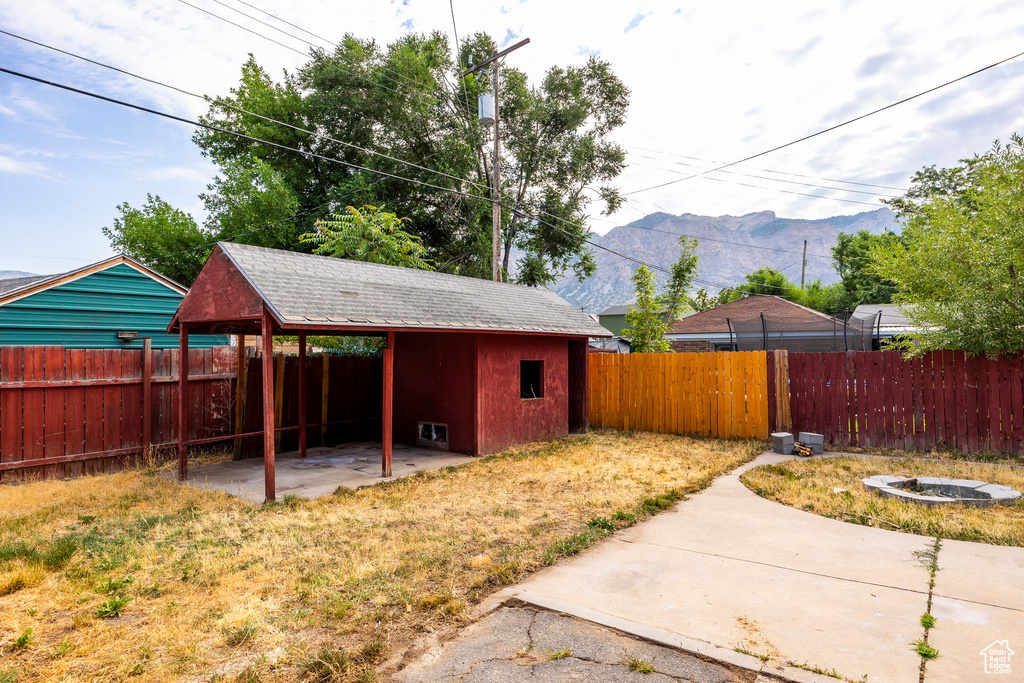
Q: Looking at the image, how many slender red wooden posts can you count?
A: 4